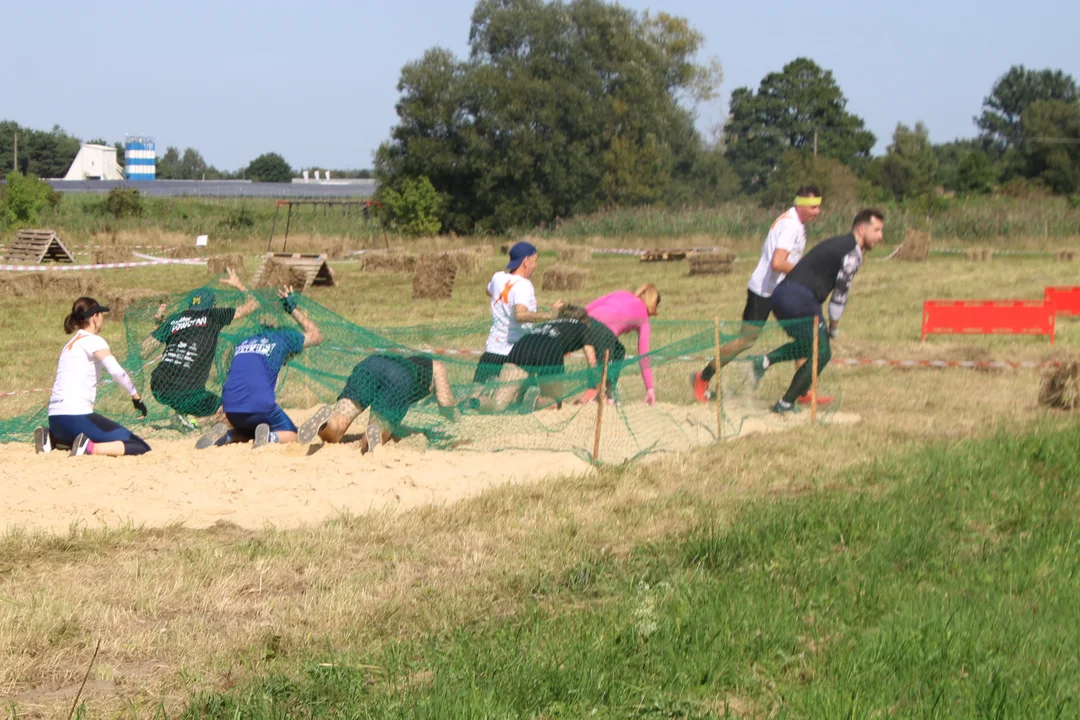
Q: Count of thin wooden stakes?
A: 3